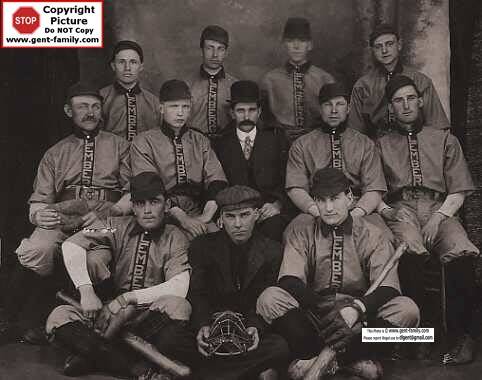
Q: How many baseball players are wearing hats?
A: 10